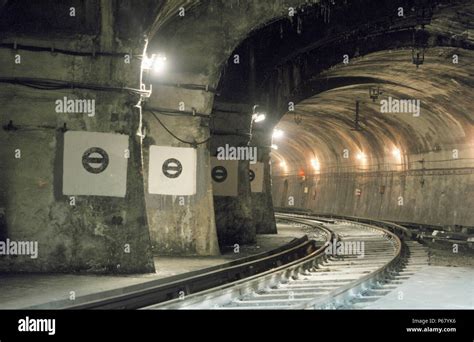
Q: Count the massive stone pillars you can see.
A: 4